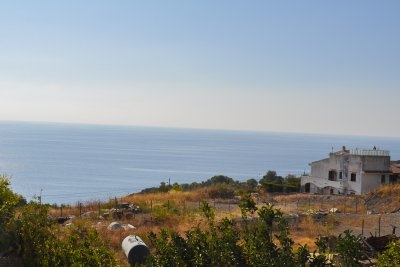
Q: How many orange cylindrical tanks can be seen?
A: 0